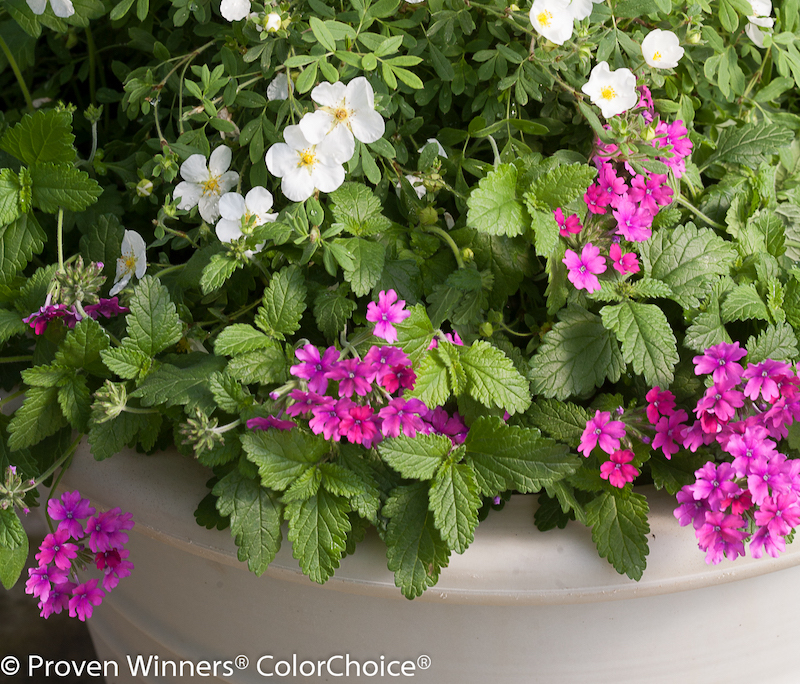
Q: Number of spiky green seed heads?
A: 4